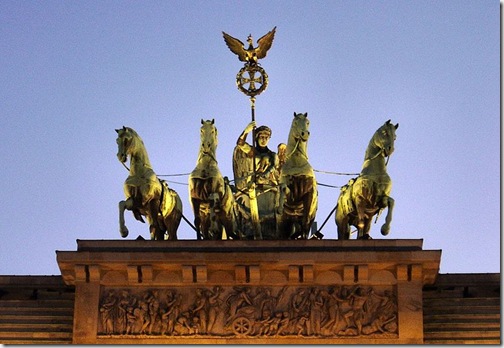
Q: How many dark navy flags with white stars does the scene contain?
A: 0